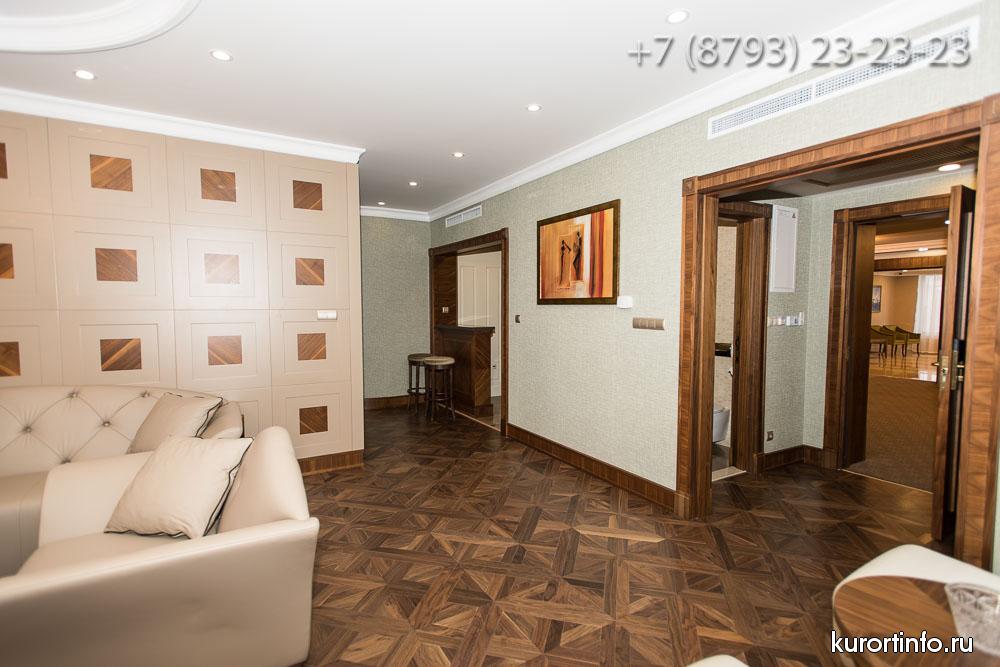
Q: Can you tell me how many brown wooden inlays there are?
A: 13